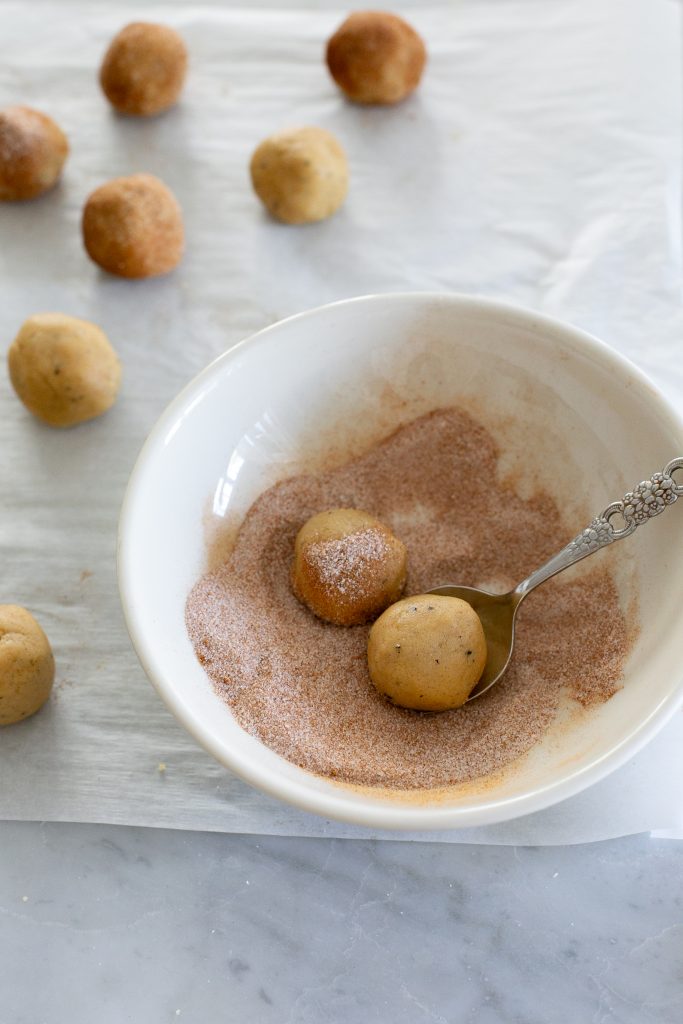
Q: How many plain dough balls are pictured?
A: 4